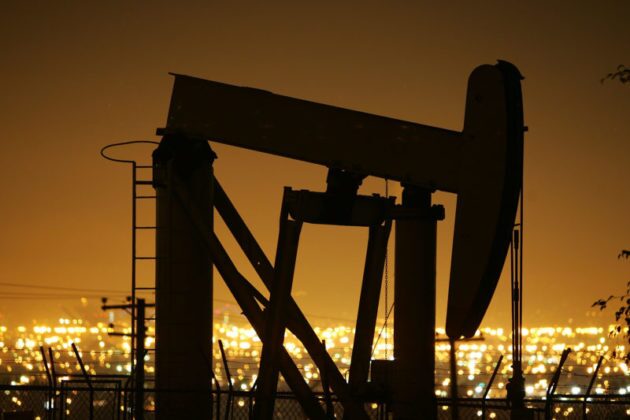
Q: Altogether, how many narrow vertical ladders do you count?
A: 1